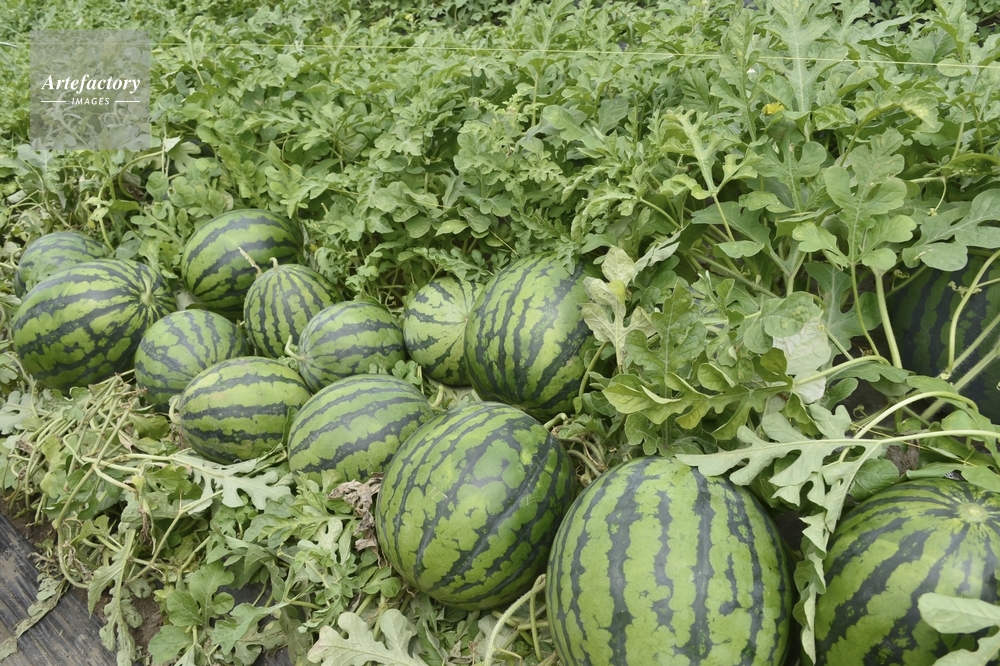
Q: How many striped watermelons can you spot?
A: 14